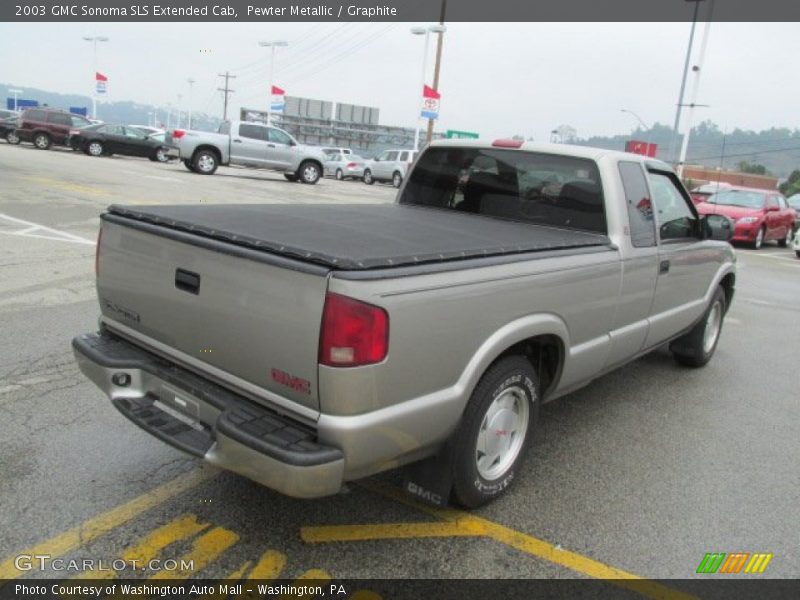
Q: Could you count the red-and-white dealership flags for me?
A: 3